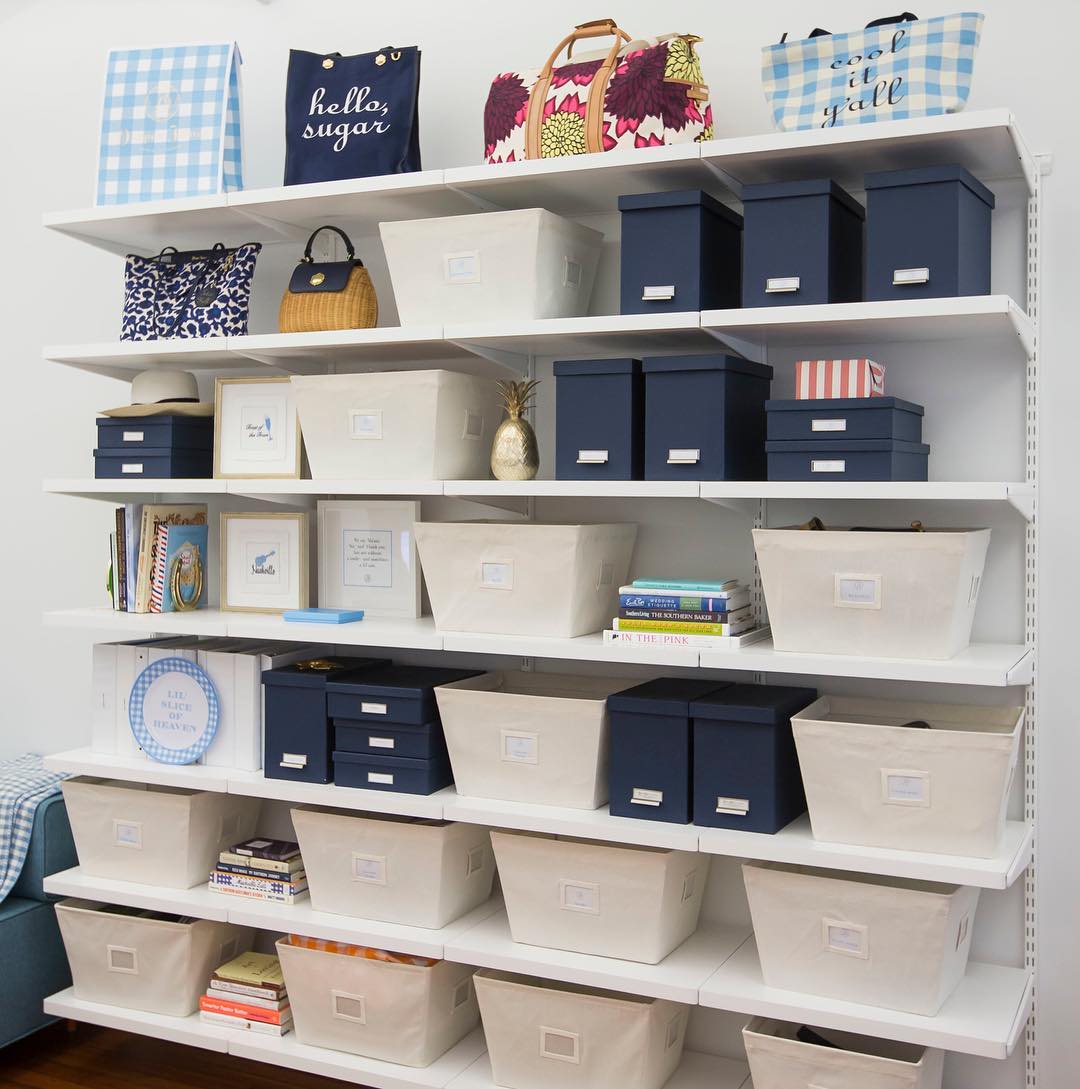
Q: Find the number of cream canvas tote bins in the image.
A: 14